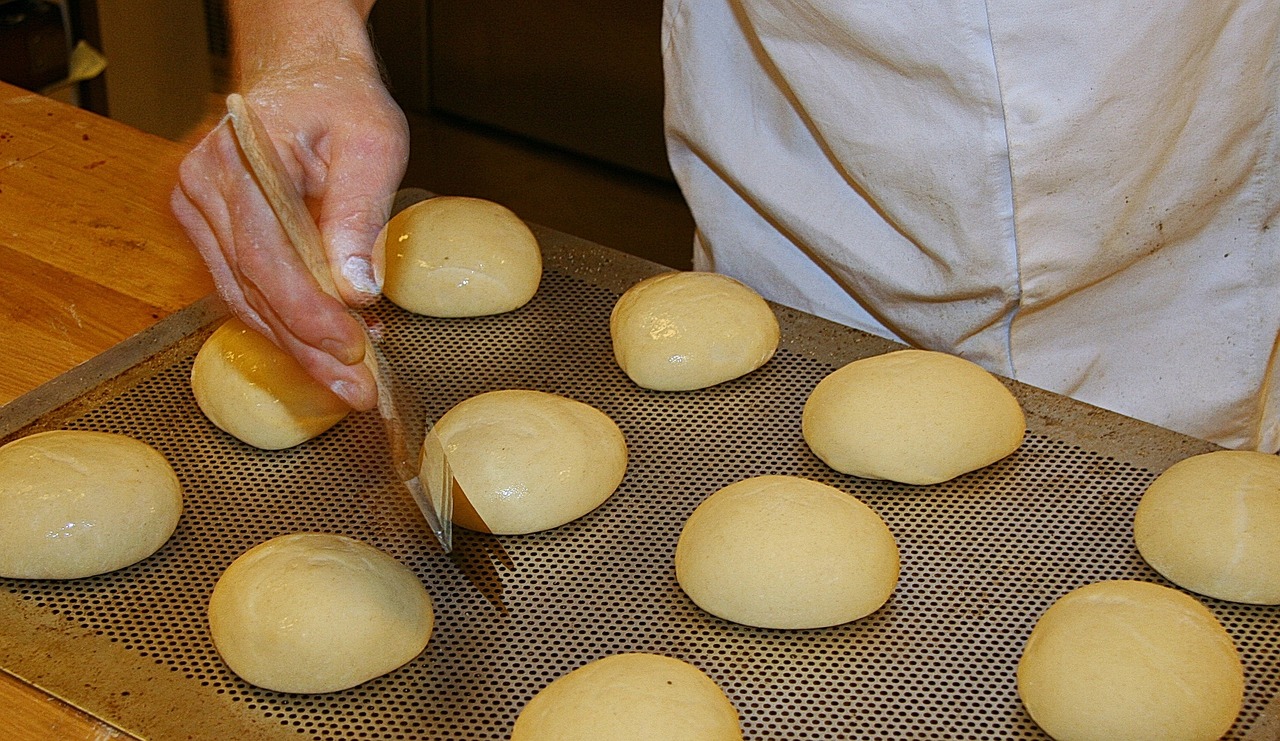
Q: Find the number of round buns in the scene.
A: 11